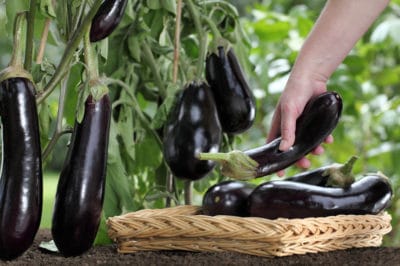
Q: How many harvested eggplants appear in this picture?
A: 4